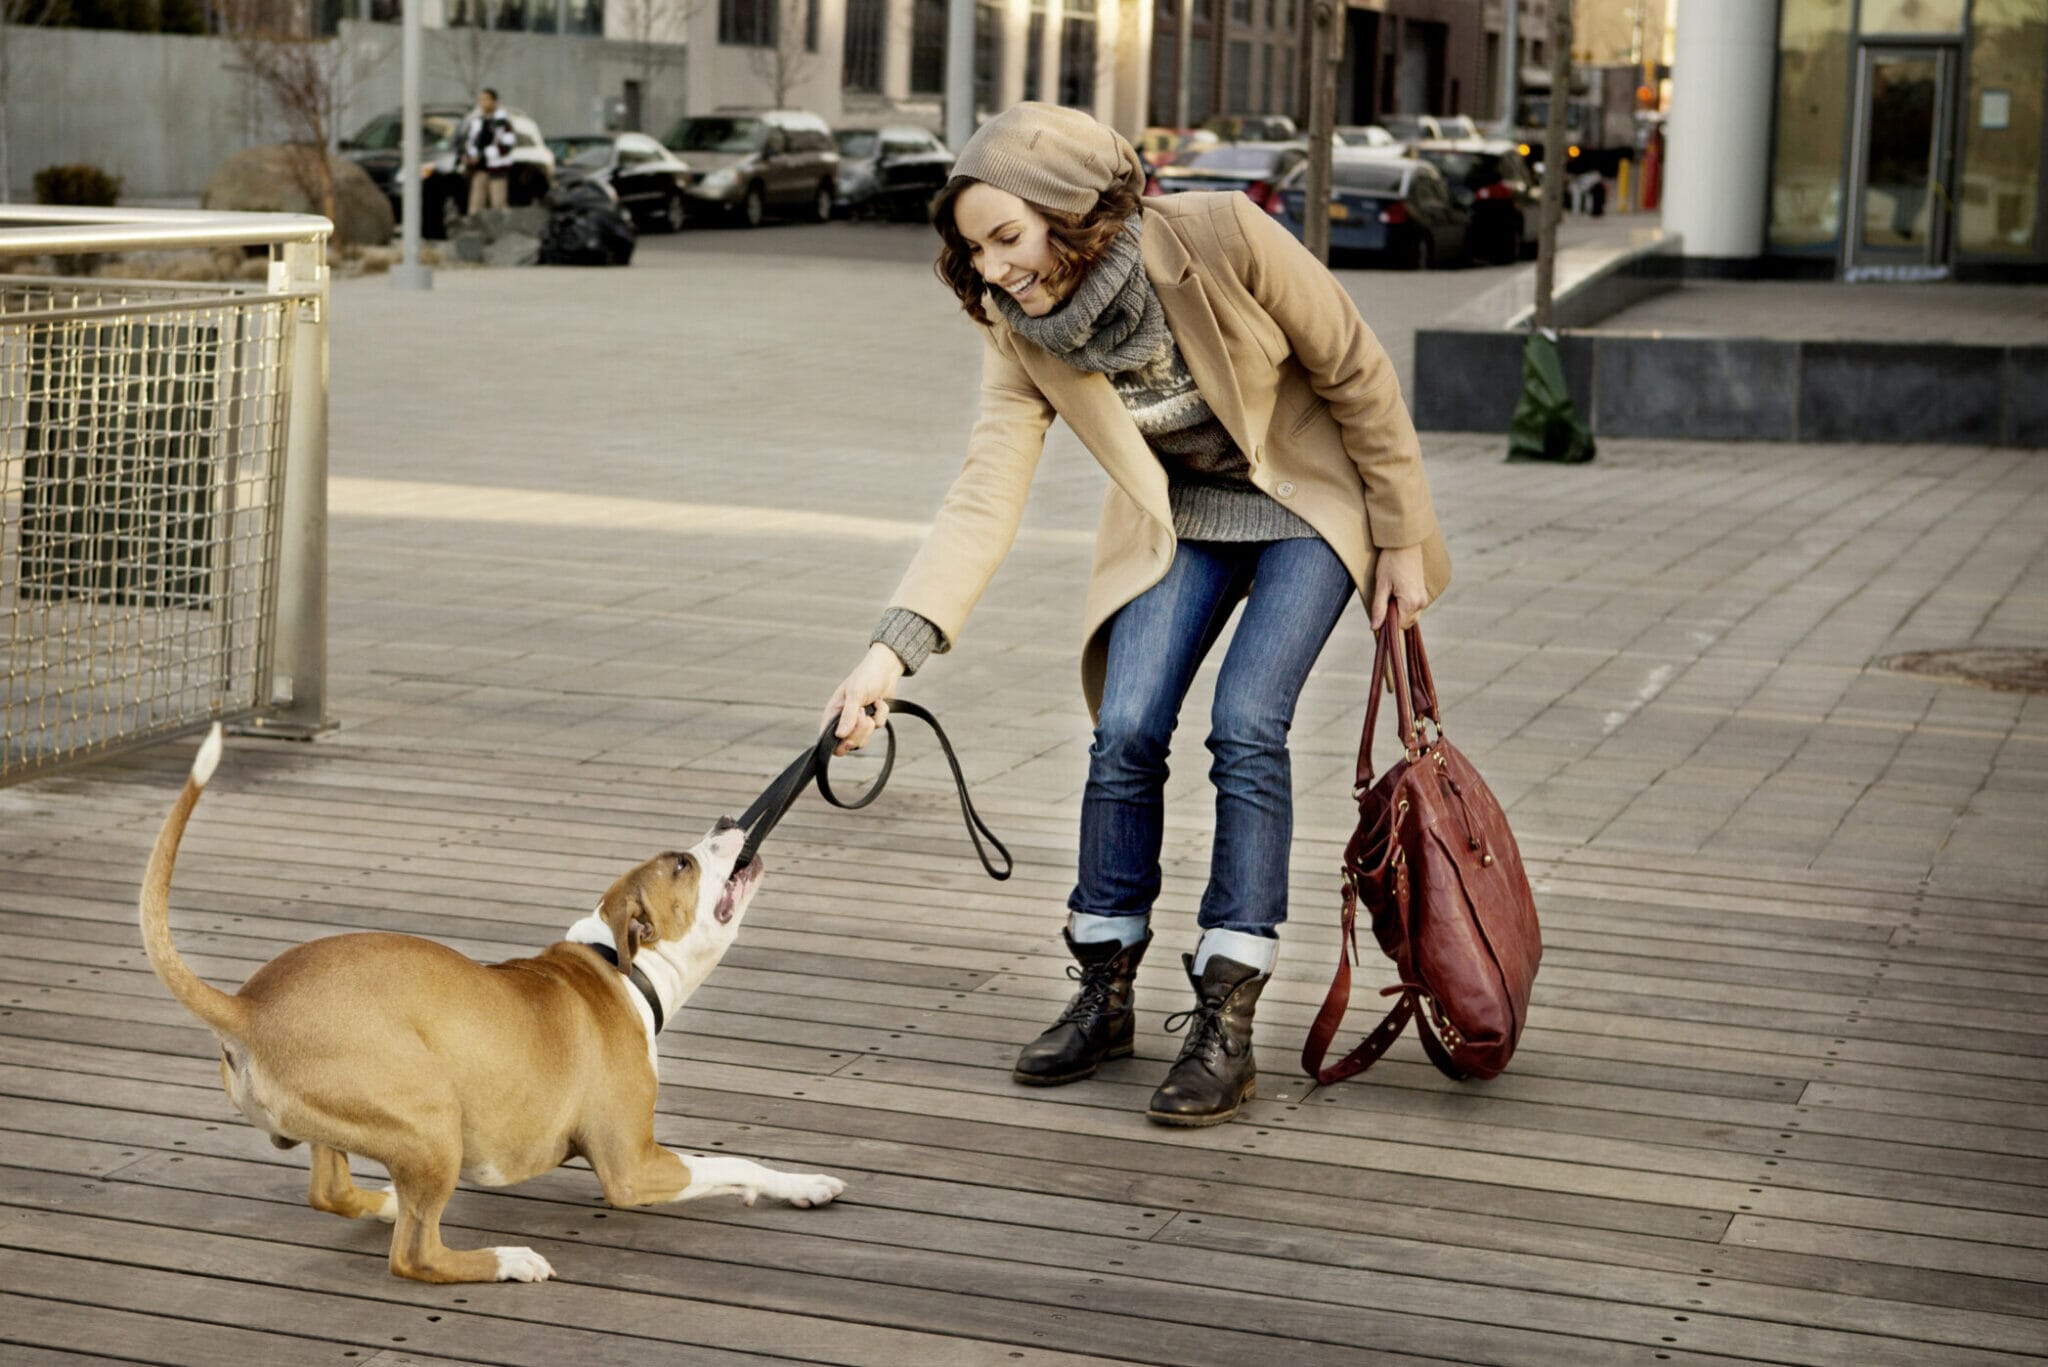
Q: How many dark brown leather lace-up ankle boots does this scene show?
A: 2